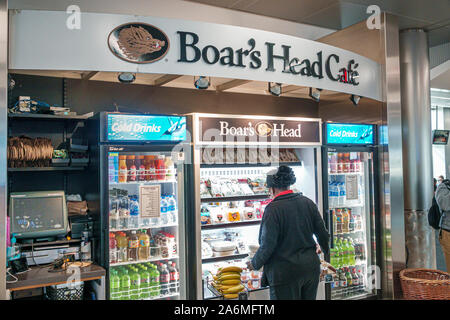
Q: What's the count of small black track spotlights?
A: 5